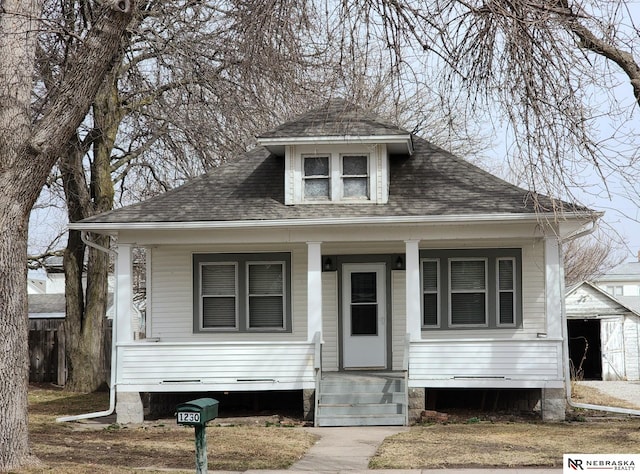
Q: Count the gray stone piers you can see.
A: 4